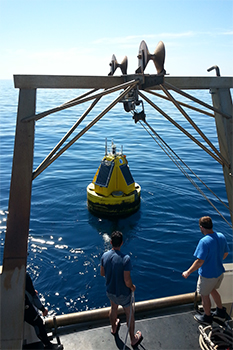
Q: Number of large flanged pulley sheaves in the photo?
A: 2